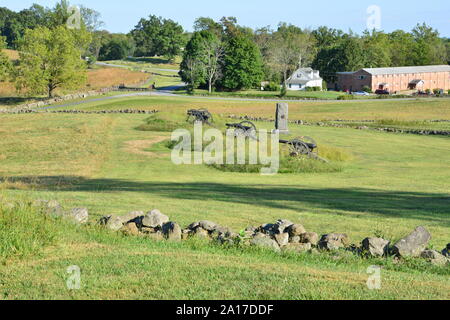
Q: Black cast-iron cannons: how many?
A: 3